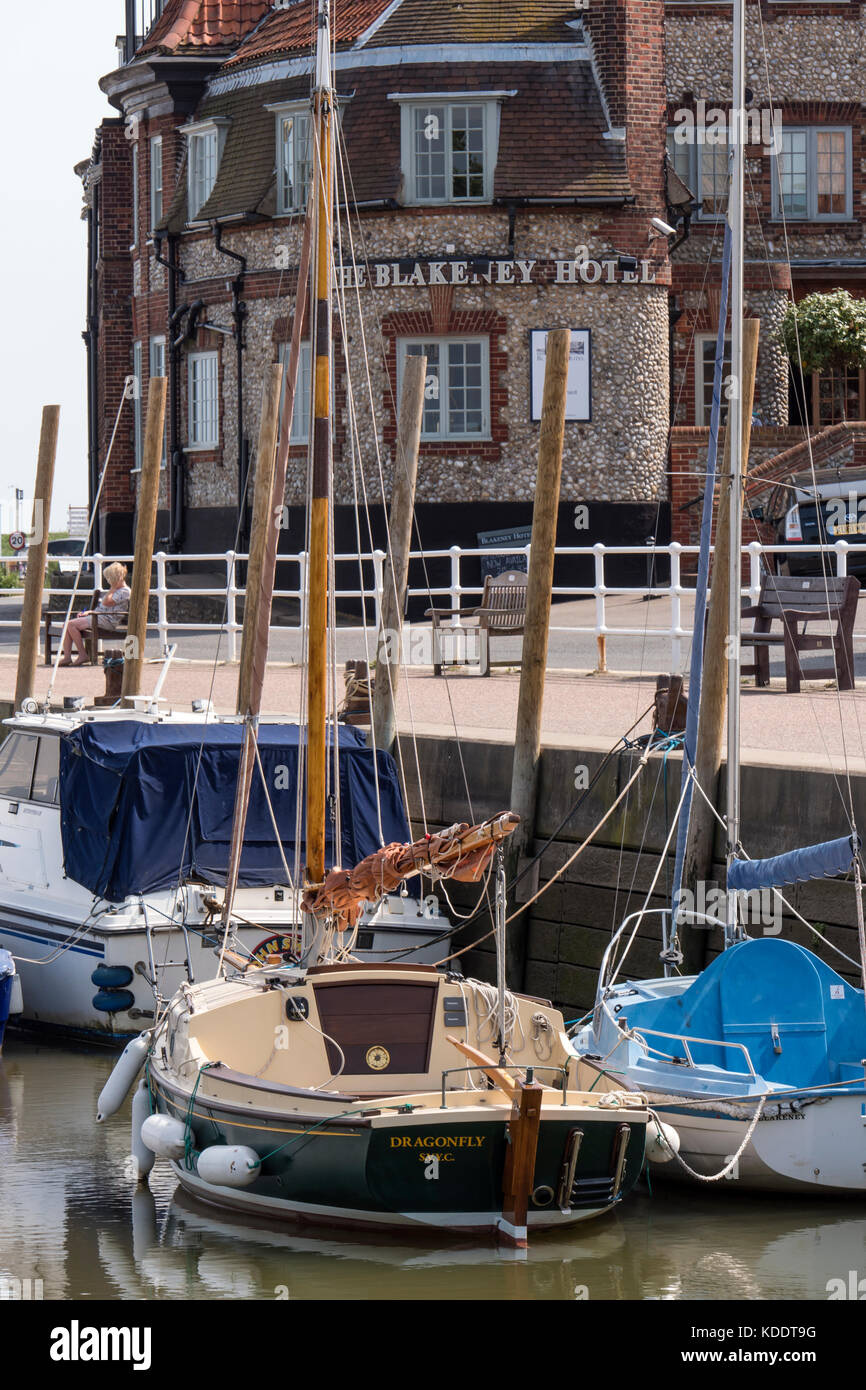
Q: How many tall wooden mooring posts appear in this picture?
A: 6